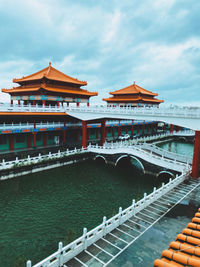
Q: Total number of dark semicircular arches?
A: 3